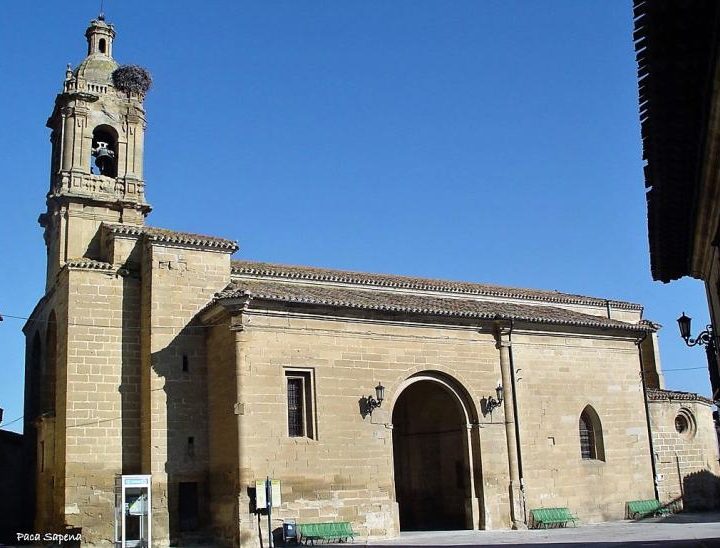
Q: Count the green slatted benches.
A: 3